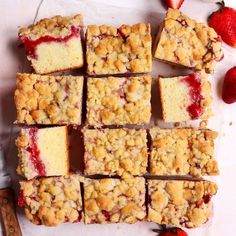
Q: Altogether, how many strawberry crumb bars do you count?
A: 12